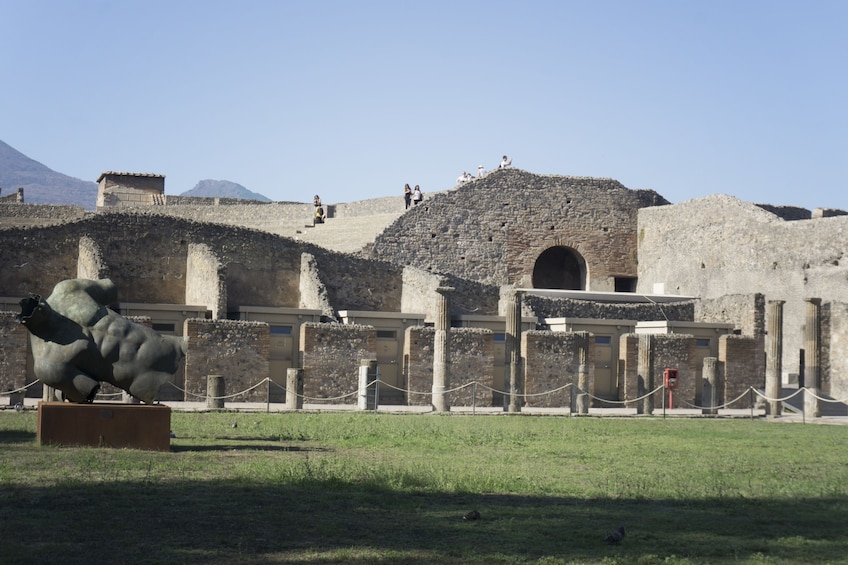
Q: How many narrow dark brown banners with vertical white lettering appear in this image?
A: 0